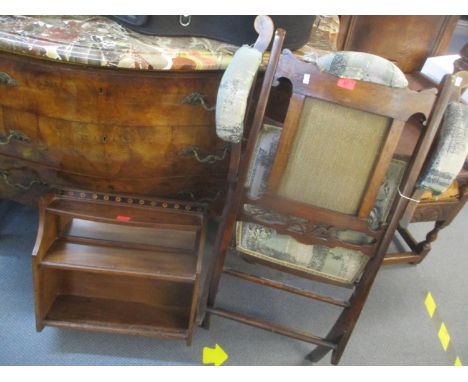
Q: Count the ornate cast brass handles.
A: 6